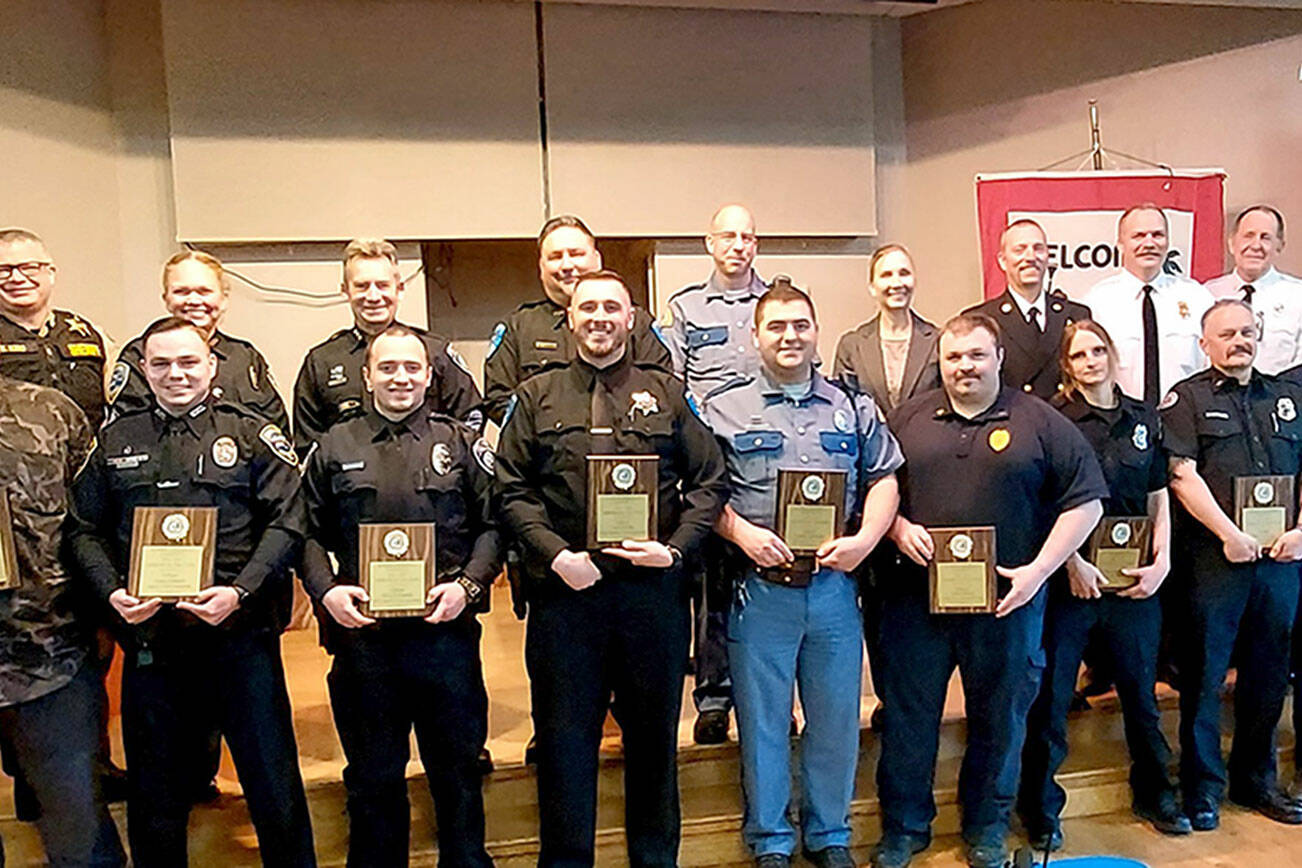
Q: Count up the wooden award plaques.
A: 8